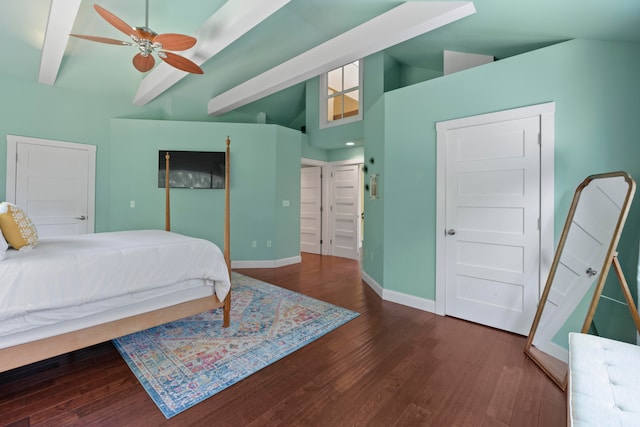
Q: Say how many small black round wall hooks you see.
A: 3